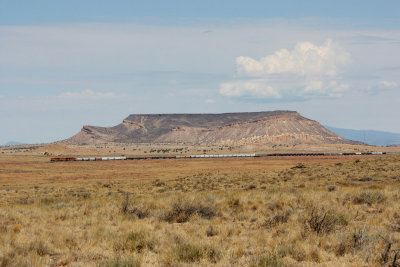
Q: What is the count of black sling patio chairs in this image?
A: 0